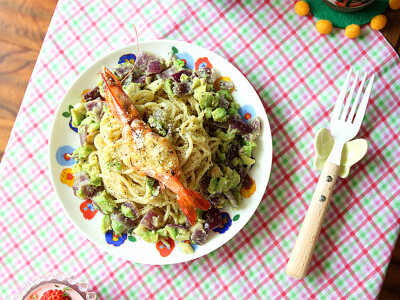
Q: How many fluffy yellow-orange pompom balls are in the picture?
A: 5